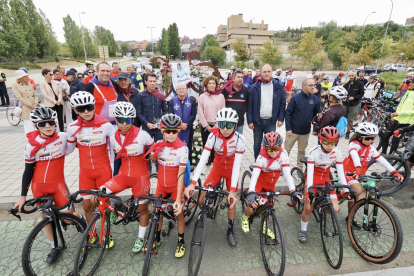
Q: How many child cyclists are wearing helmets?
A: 8